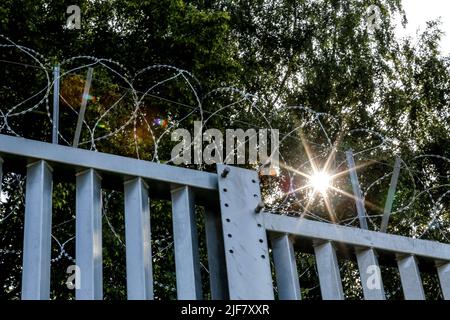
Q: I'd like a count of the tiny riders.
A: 0